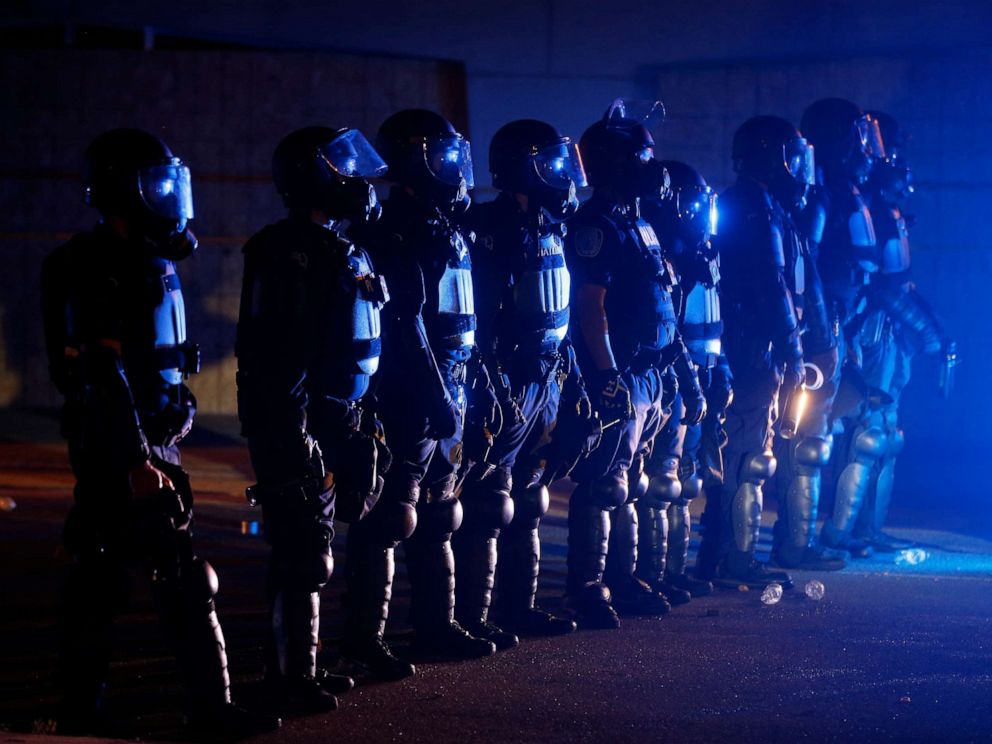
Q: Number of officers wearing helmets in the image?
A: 9